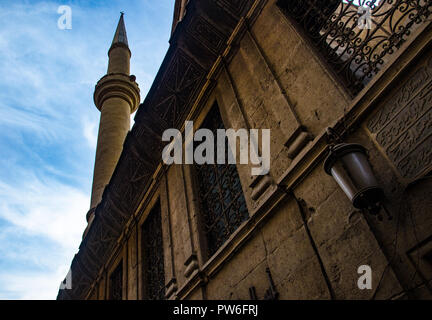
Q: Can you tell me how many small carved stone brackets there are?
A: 4